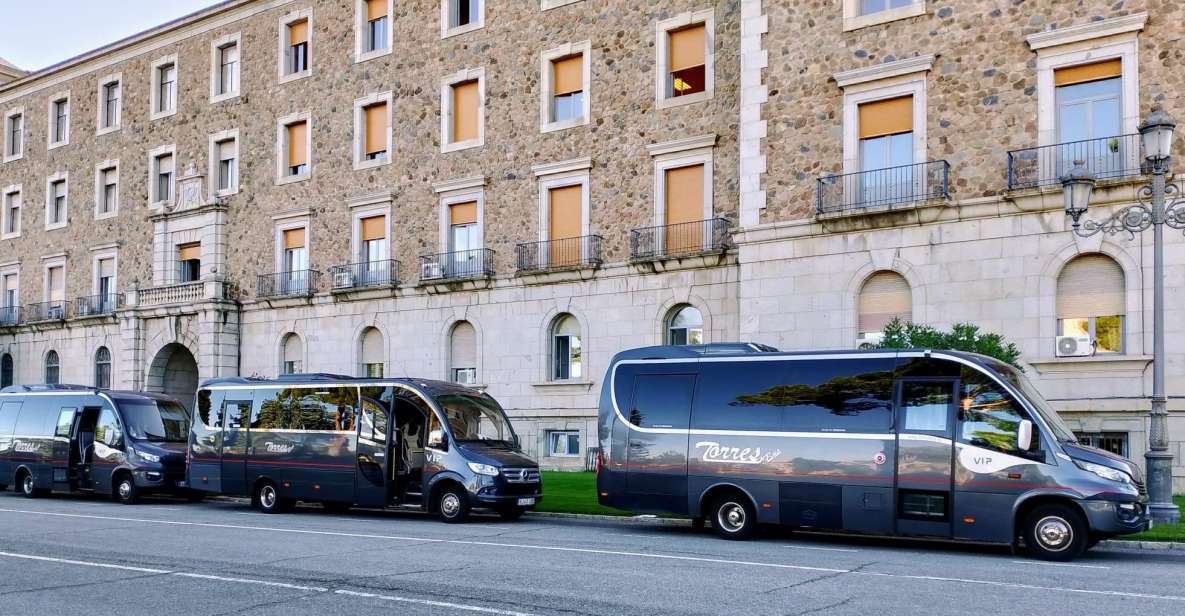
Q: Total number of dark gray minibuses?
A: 3